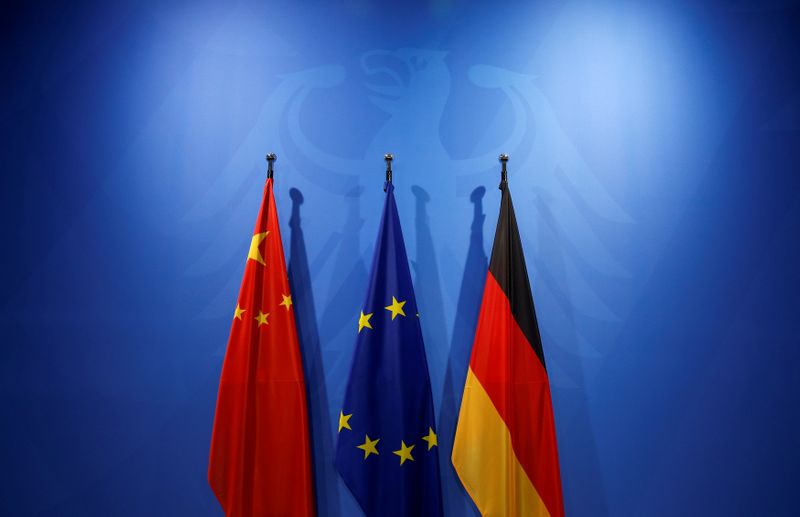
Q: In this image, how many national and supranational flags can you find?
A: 3